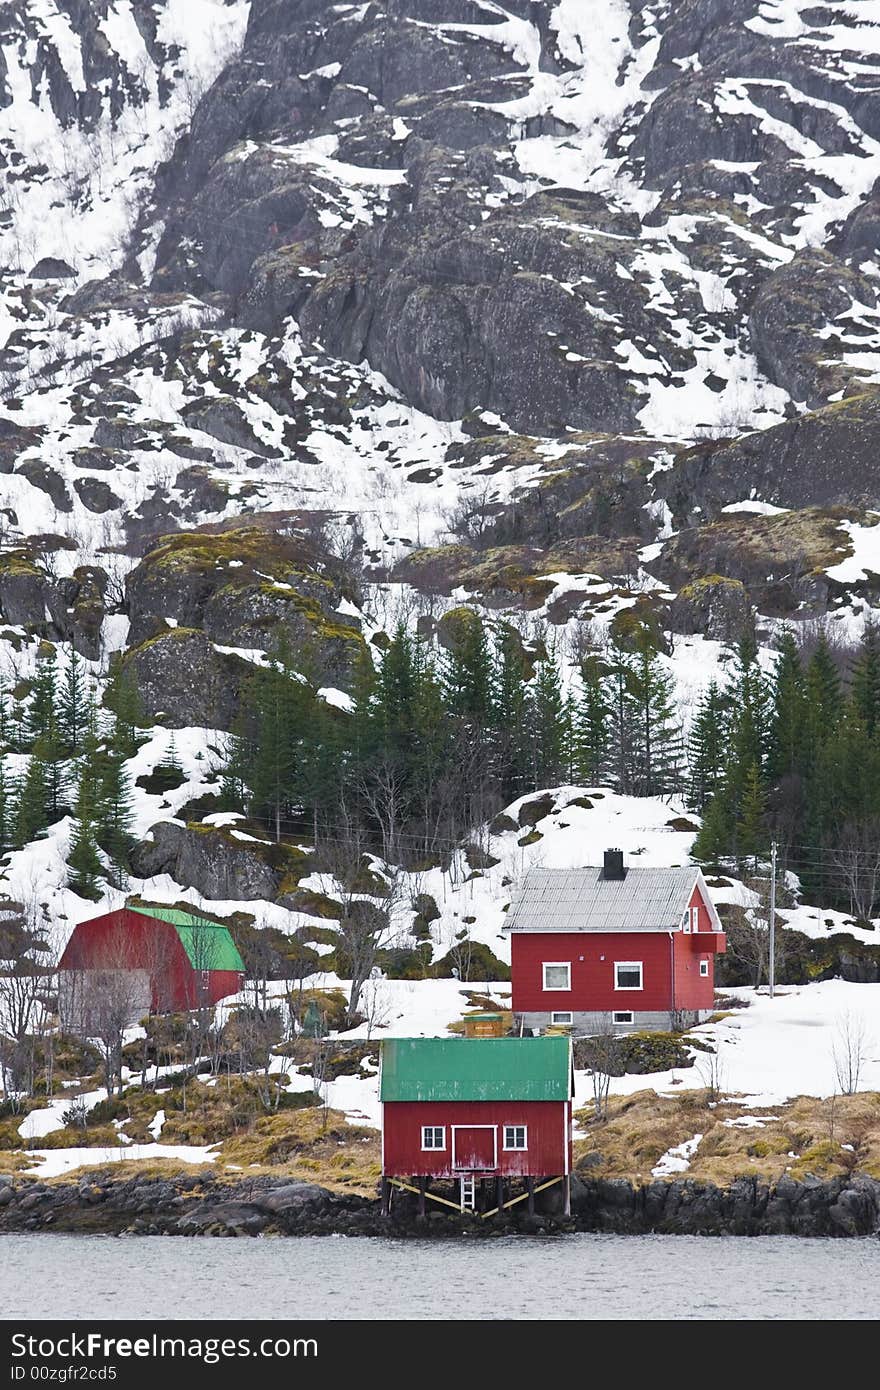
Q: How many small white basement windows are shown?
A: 2